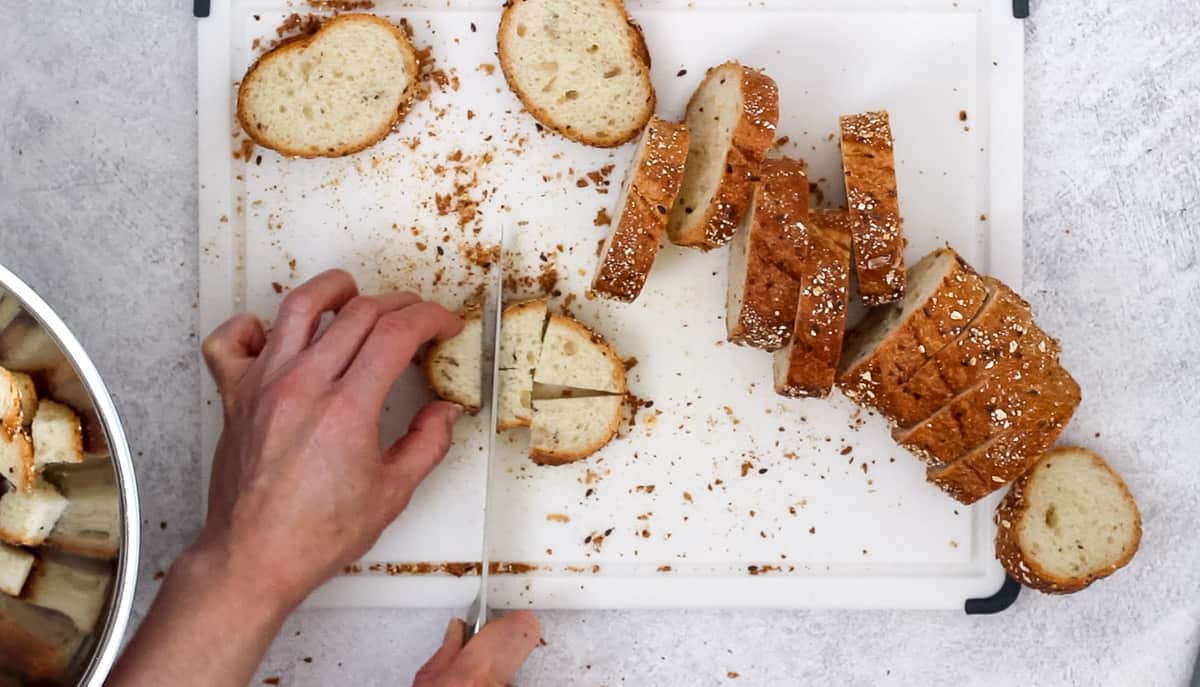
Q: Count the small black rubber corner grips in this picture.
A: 3